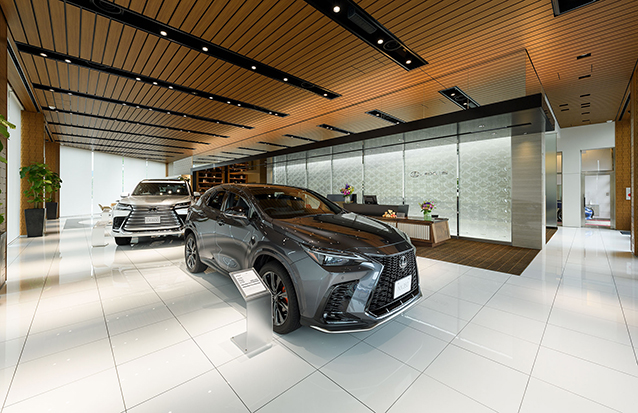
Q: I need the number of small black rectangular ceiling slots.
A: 9